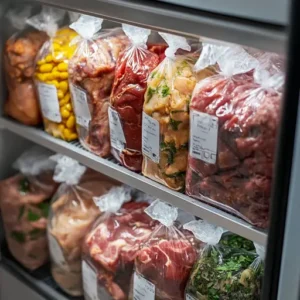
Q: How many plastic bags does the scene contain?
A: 11